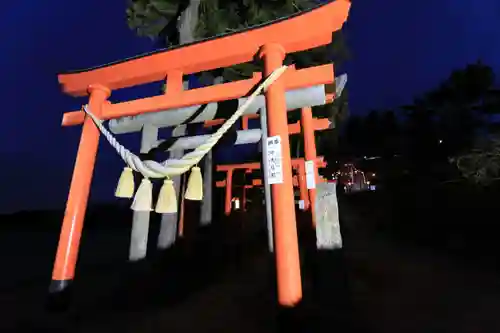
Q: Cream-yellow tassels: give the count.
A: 4